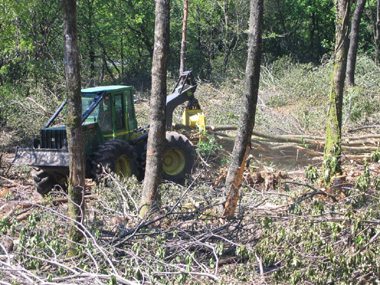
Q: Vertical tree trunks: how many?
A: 6